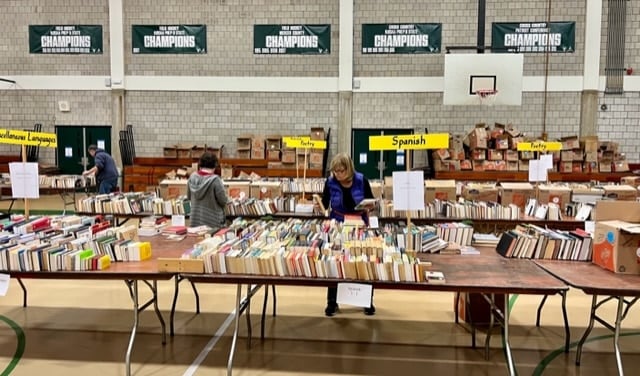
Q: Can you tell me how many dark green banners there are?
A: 5